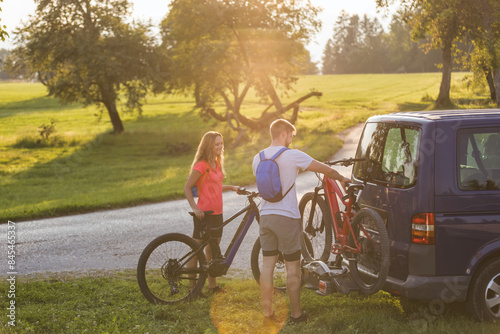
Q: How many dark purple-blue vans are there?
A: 1